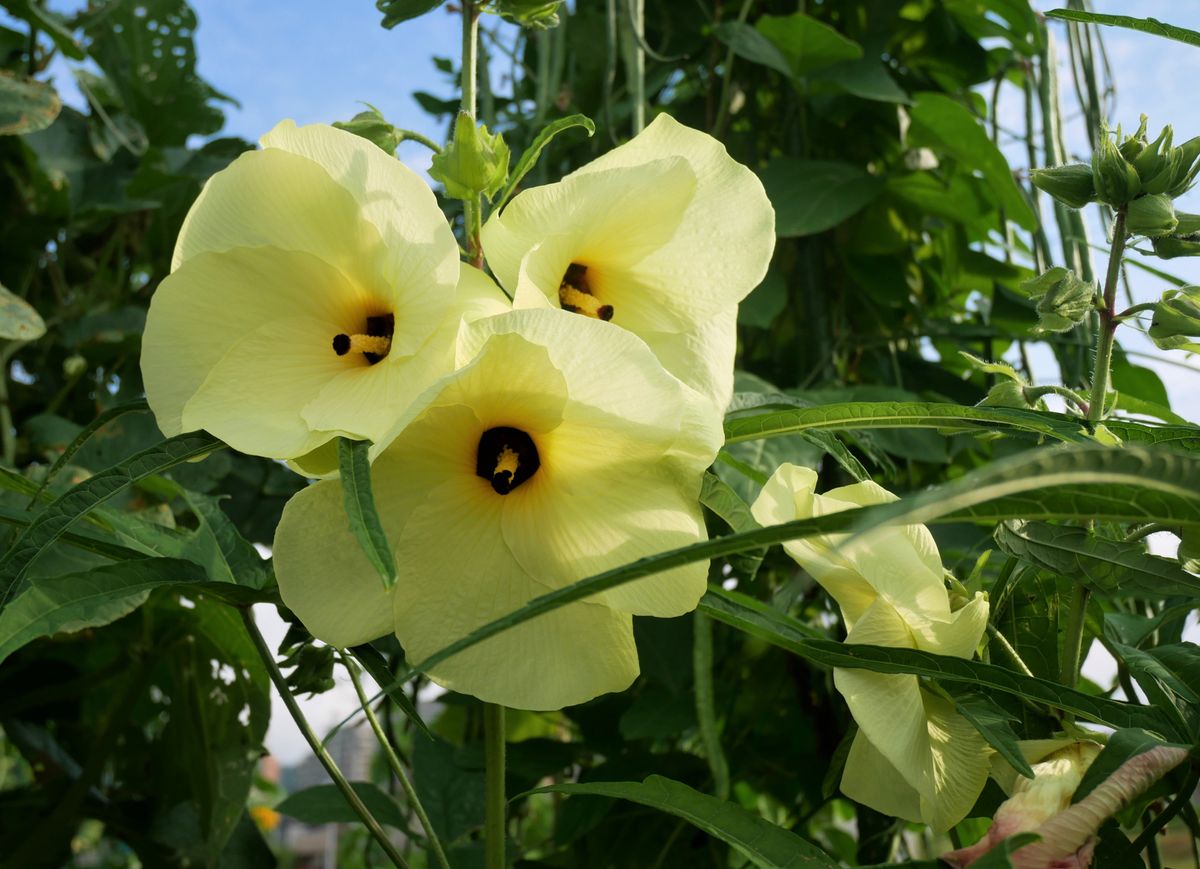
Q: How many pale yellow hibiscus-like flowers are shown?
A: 4